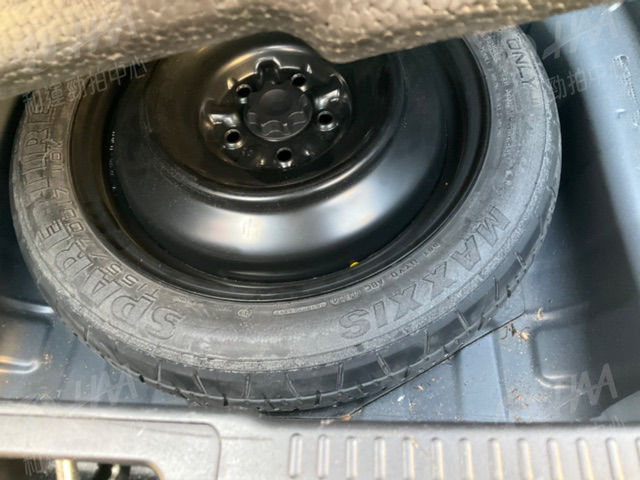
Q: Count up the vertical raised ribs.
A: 13